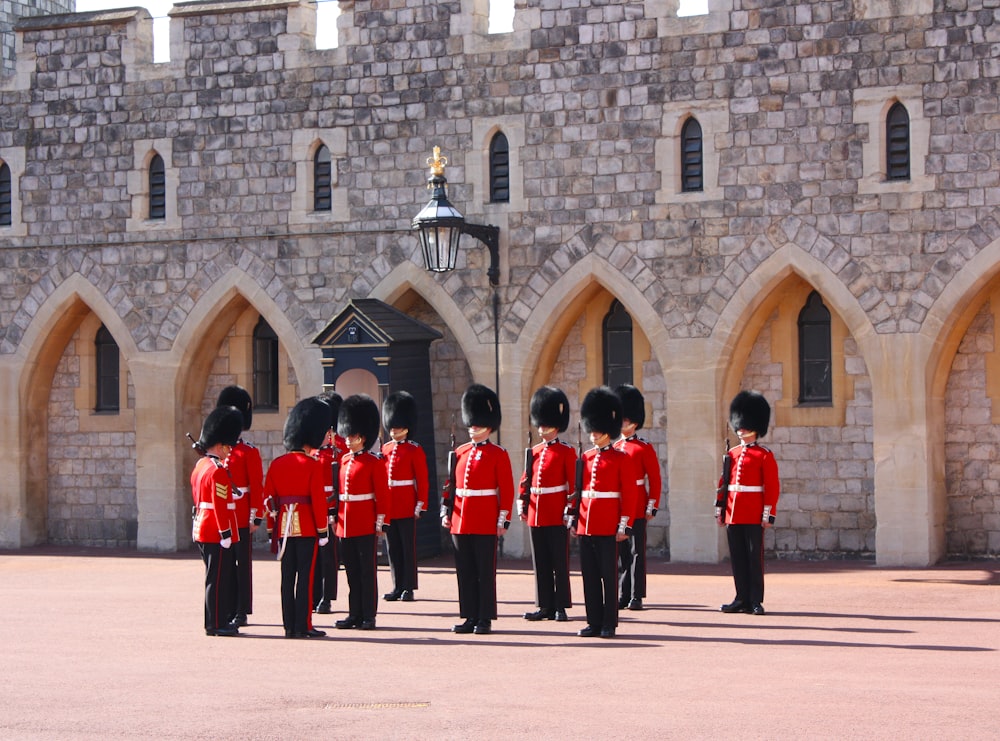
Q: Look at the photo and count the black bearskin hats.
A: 11